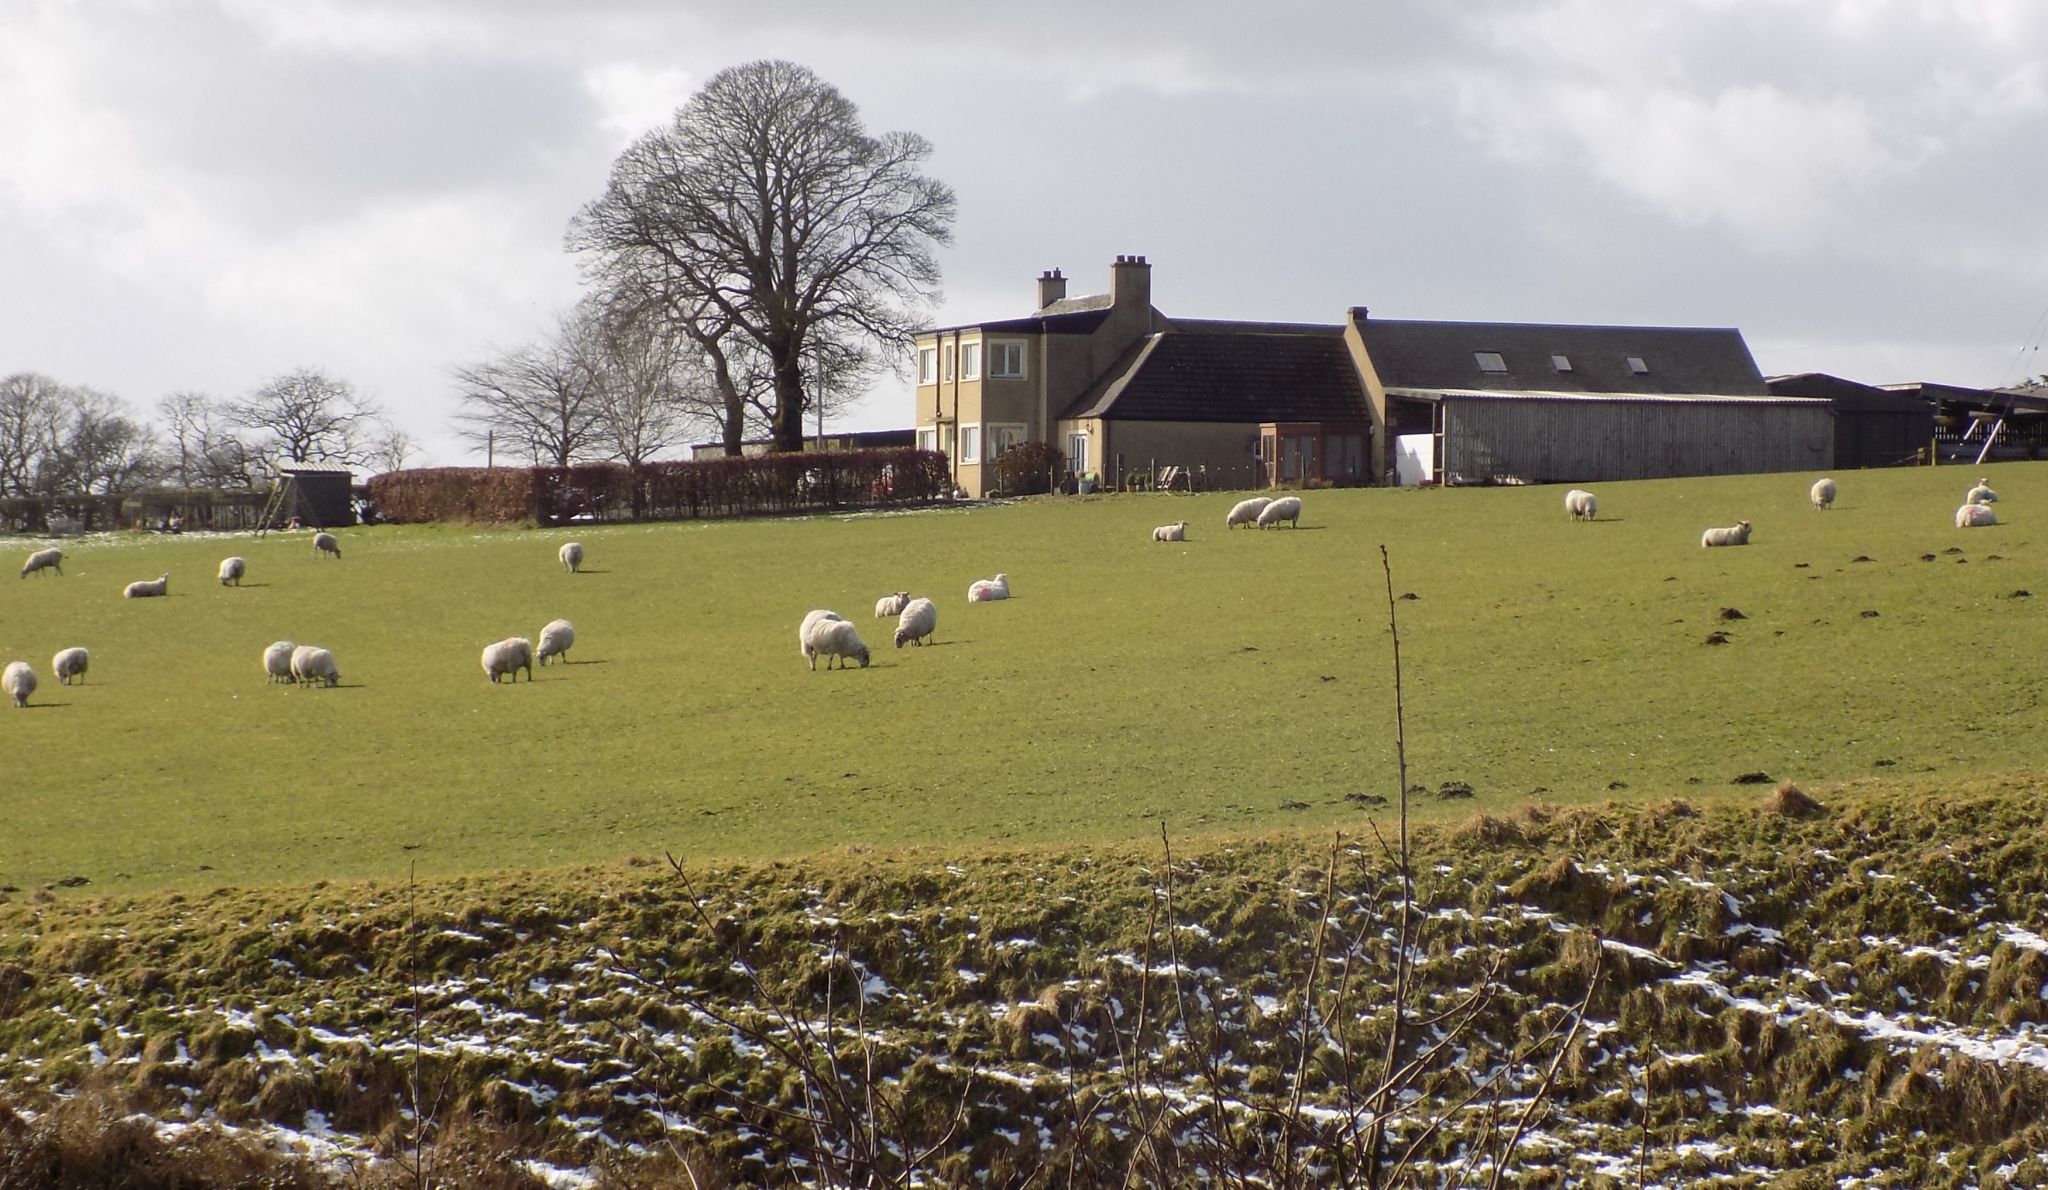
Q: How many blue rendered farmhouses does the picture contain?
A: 0